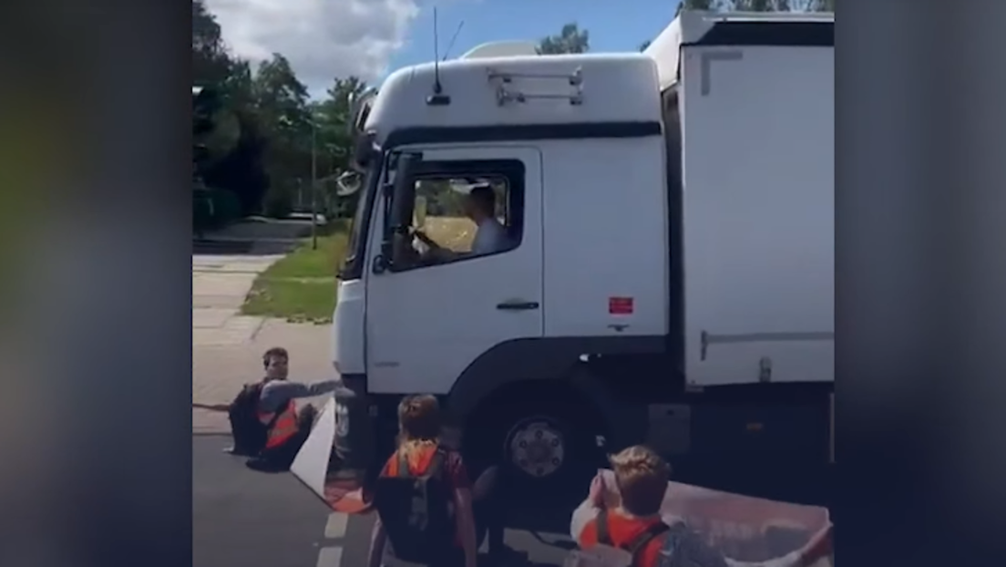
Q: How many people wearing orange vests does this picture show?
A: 3